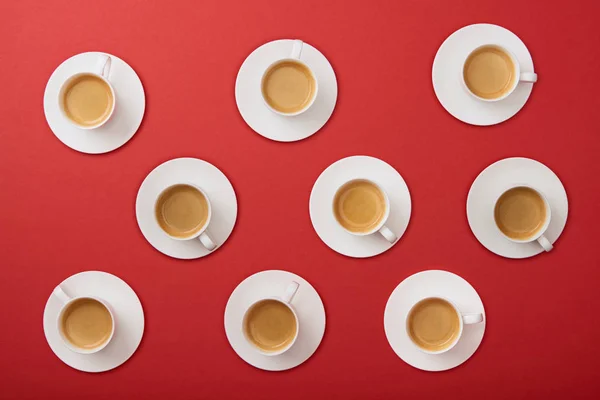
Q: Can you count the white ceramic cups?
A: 9